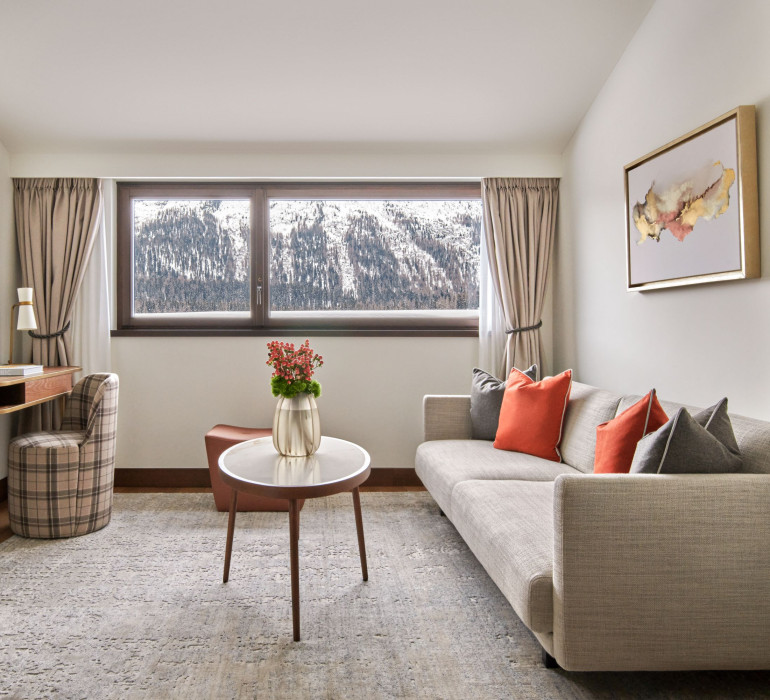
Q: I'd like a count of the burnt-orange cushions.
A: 2